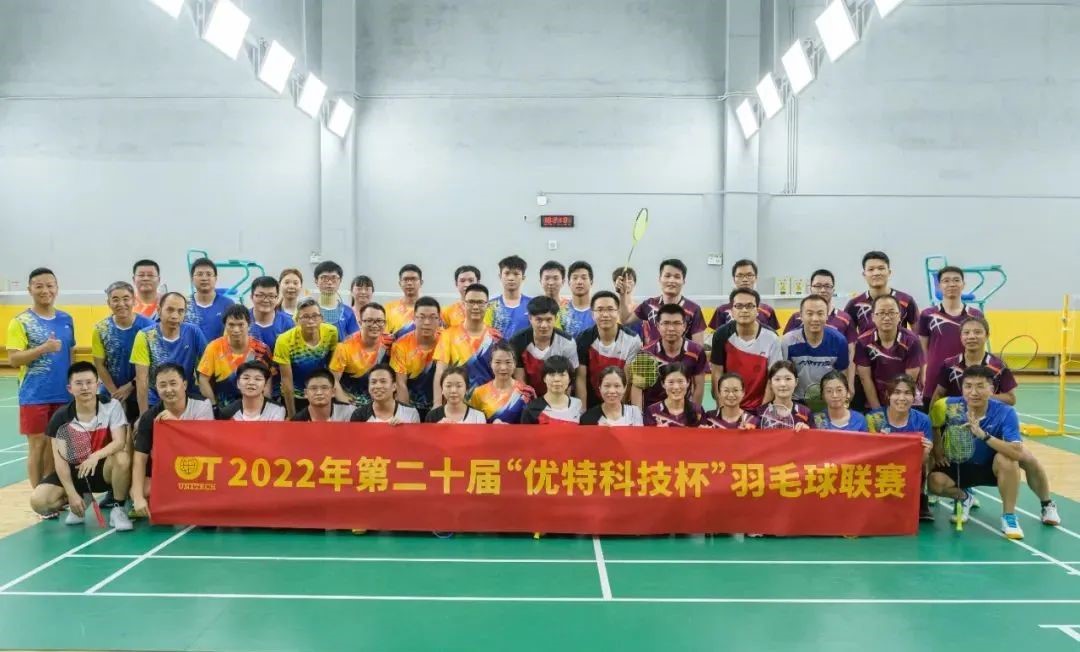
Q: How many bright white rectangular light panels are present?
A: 10